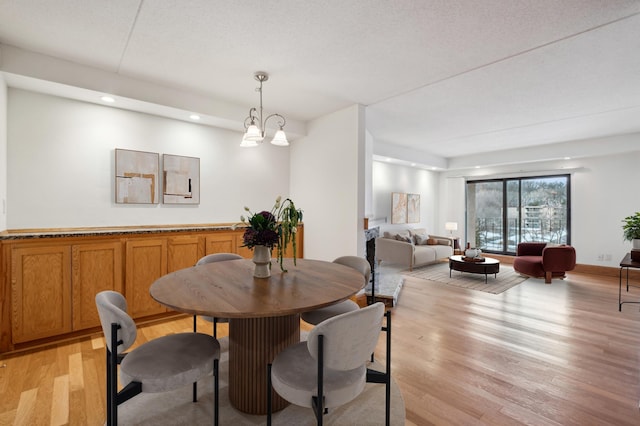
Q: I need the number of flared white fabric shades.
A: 3